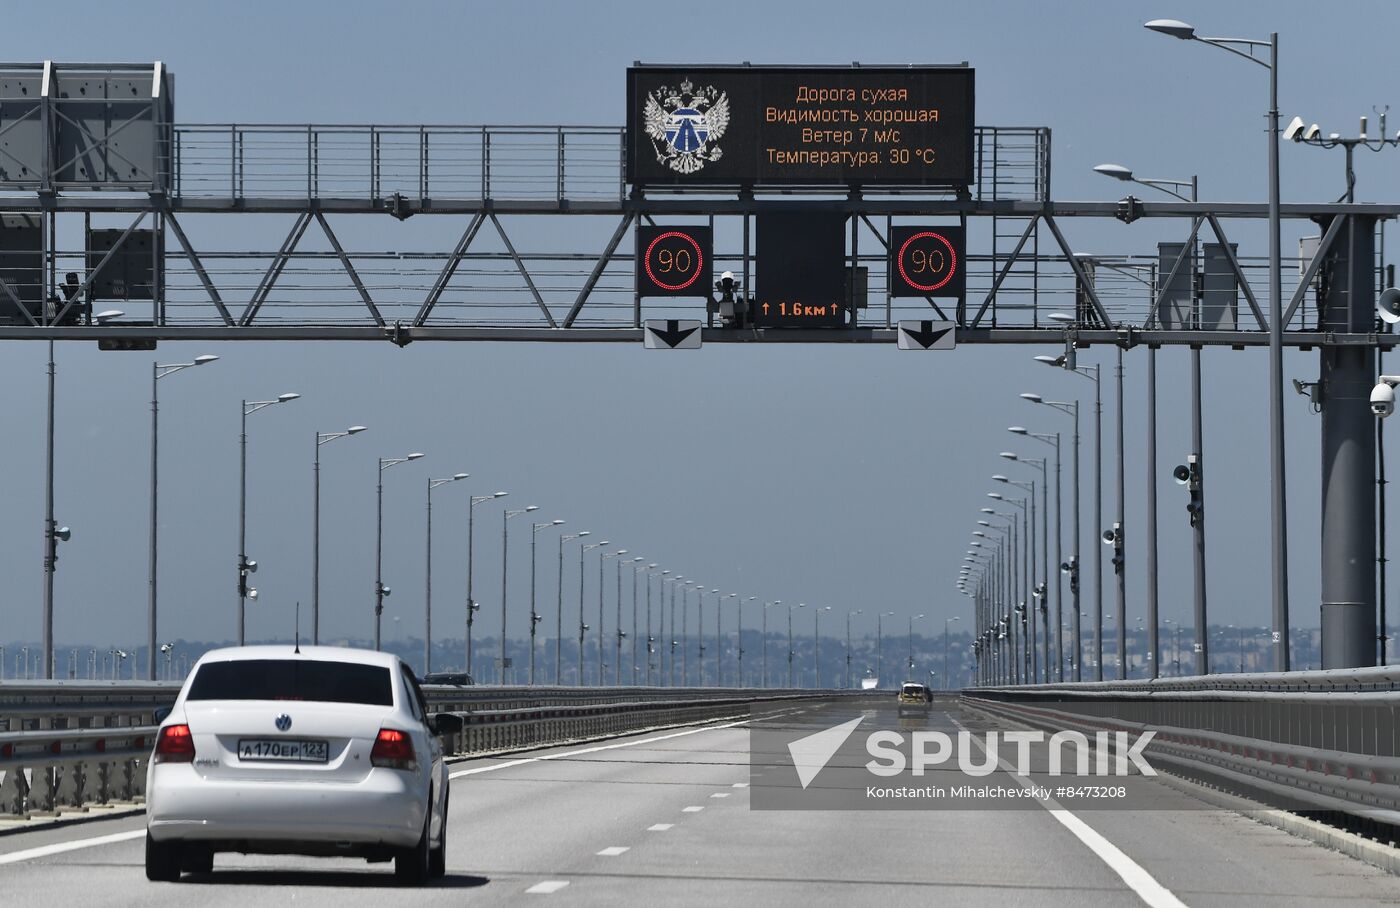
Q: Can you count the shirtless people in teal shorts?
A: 0